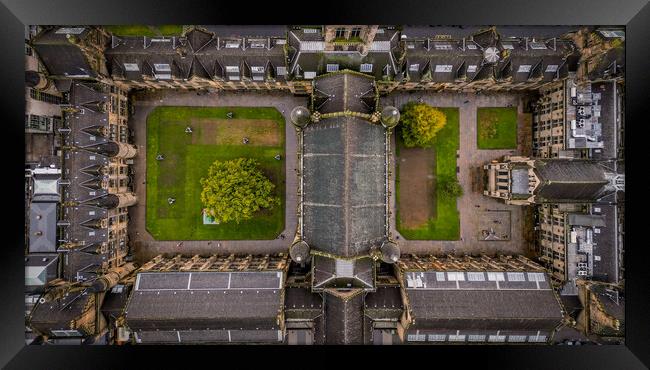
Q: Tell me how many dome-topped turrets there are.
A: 4